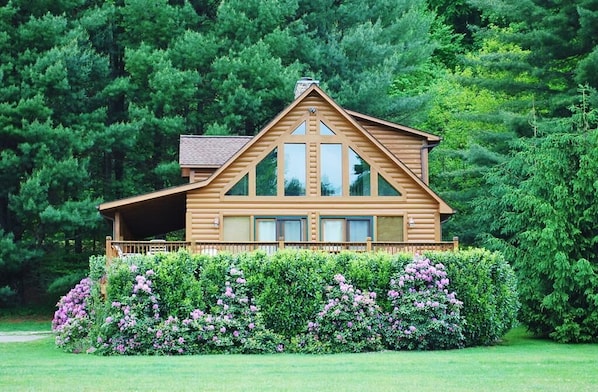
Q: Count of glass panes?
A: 14